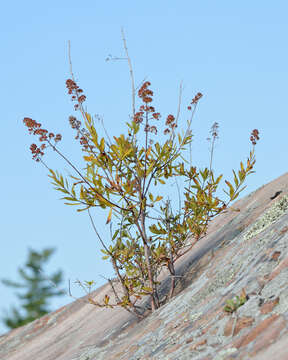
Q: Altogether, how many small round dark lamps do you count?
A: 0